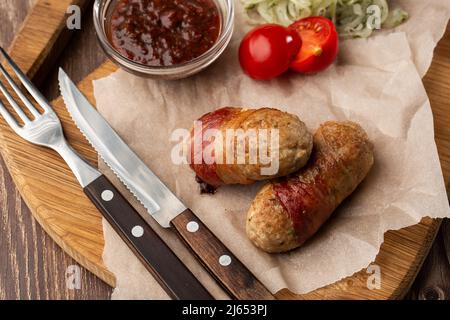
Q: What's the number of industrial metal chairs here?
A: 0